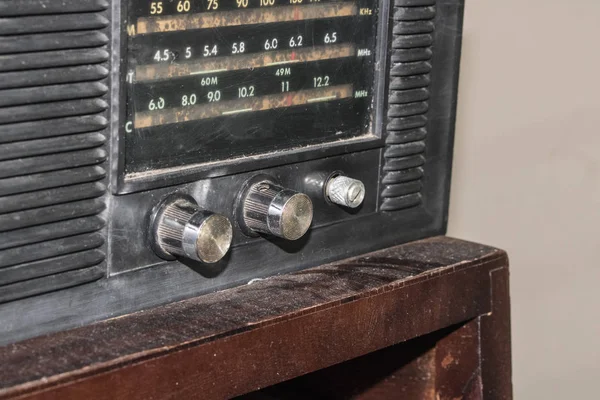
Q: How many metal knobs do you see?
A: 3